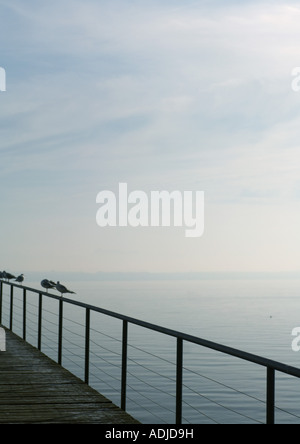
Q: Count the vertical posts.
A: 9